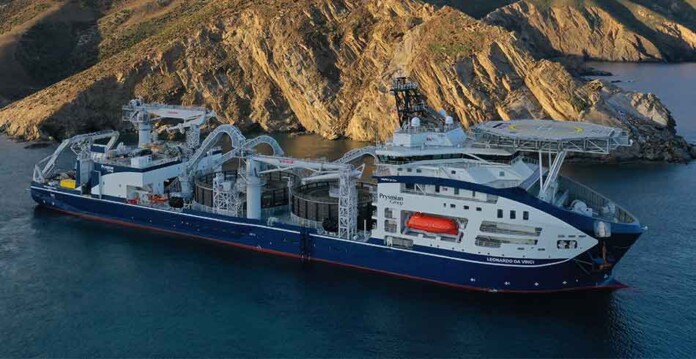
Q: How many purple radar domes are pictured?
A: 0